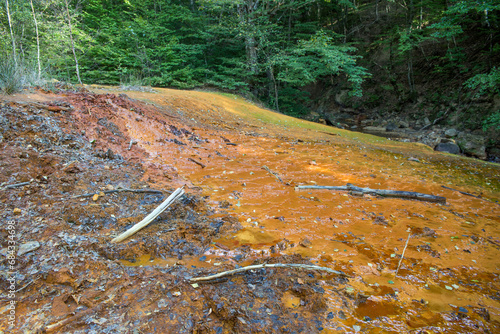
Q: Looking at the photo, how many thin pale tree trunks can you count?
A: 3